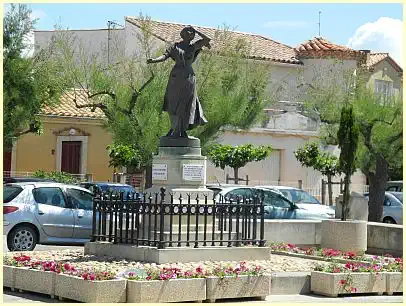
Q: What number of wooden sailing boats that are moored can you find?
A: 0